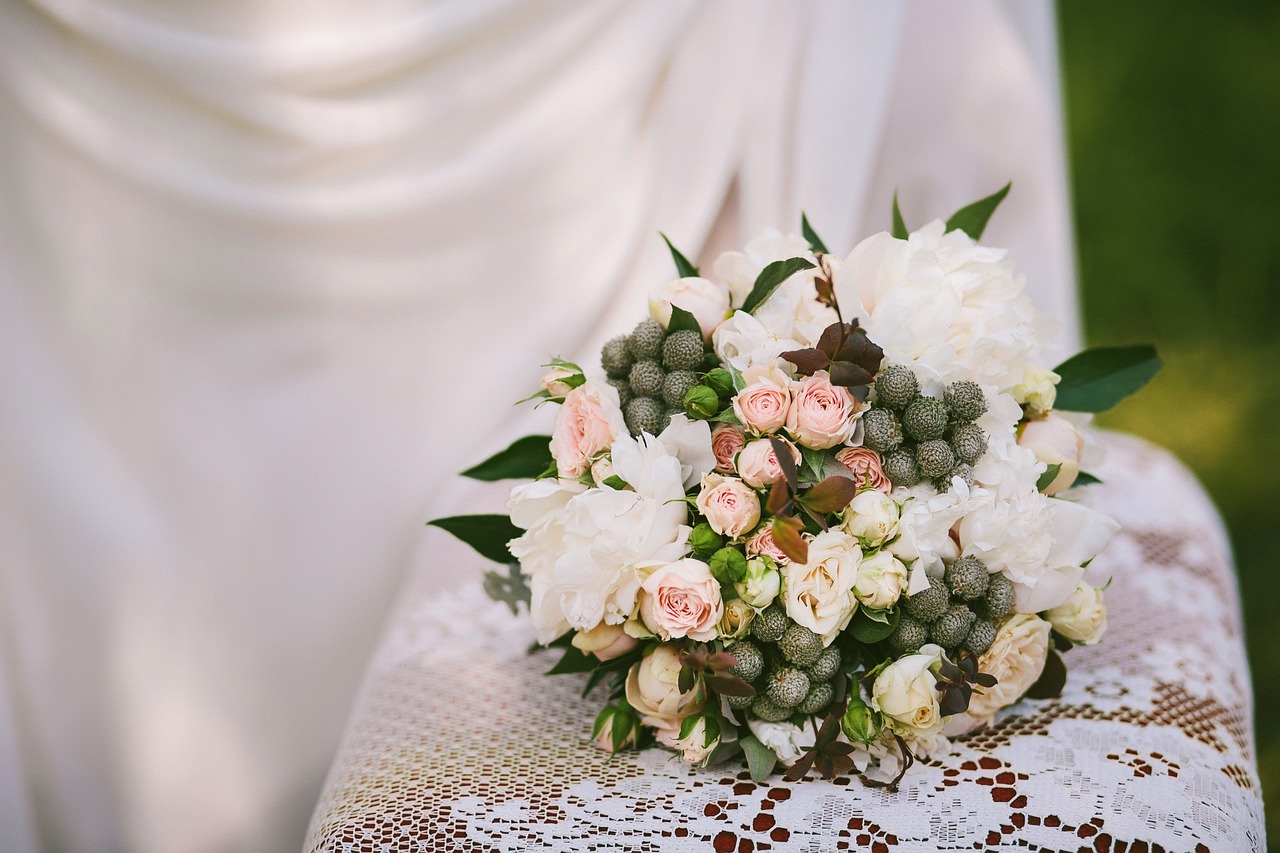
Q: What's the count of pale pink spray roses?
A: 9